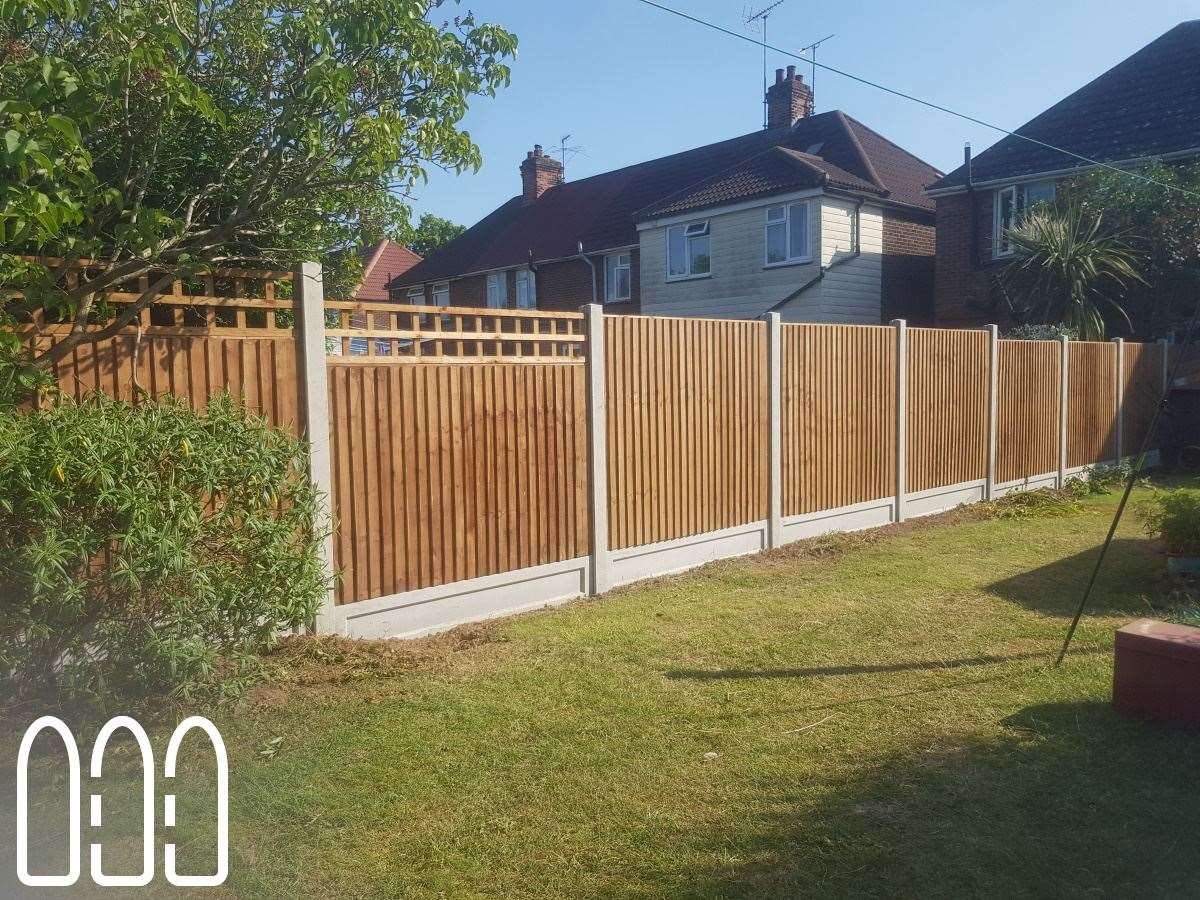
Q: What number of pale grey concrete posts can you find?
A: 8